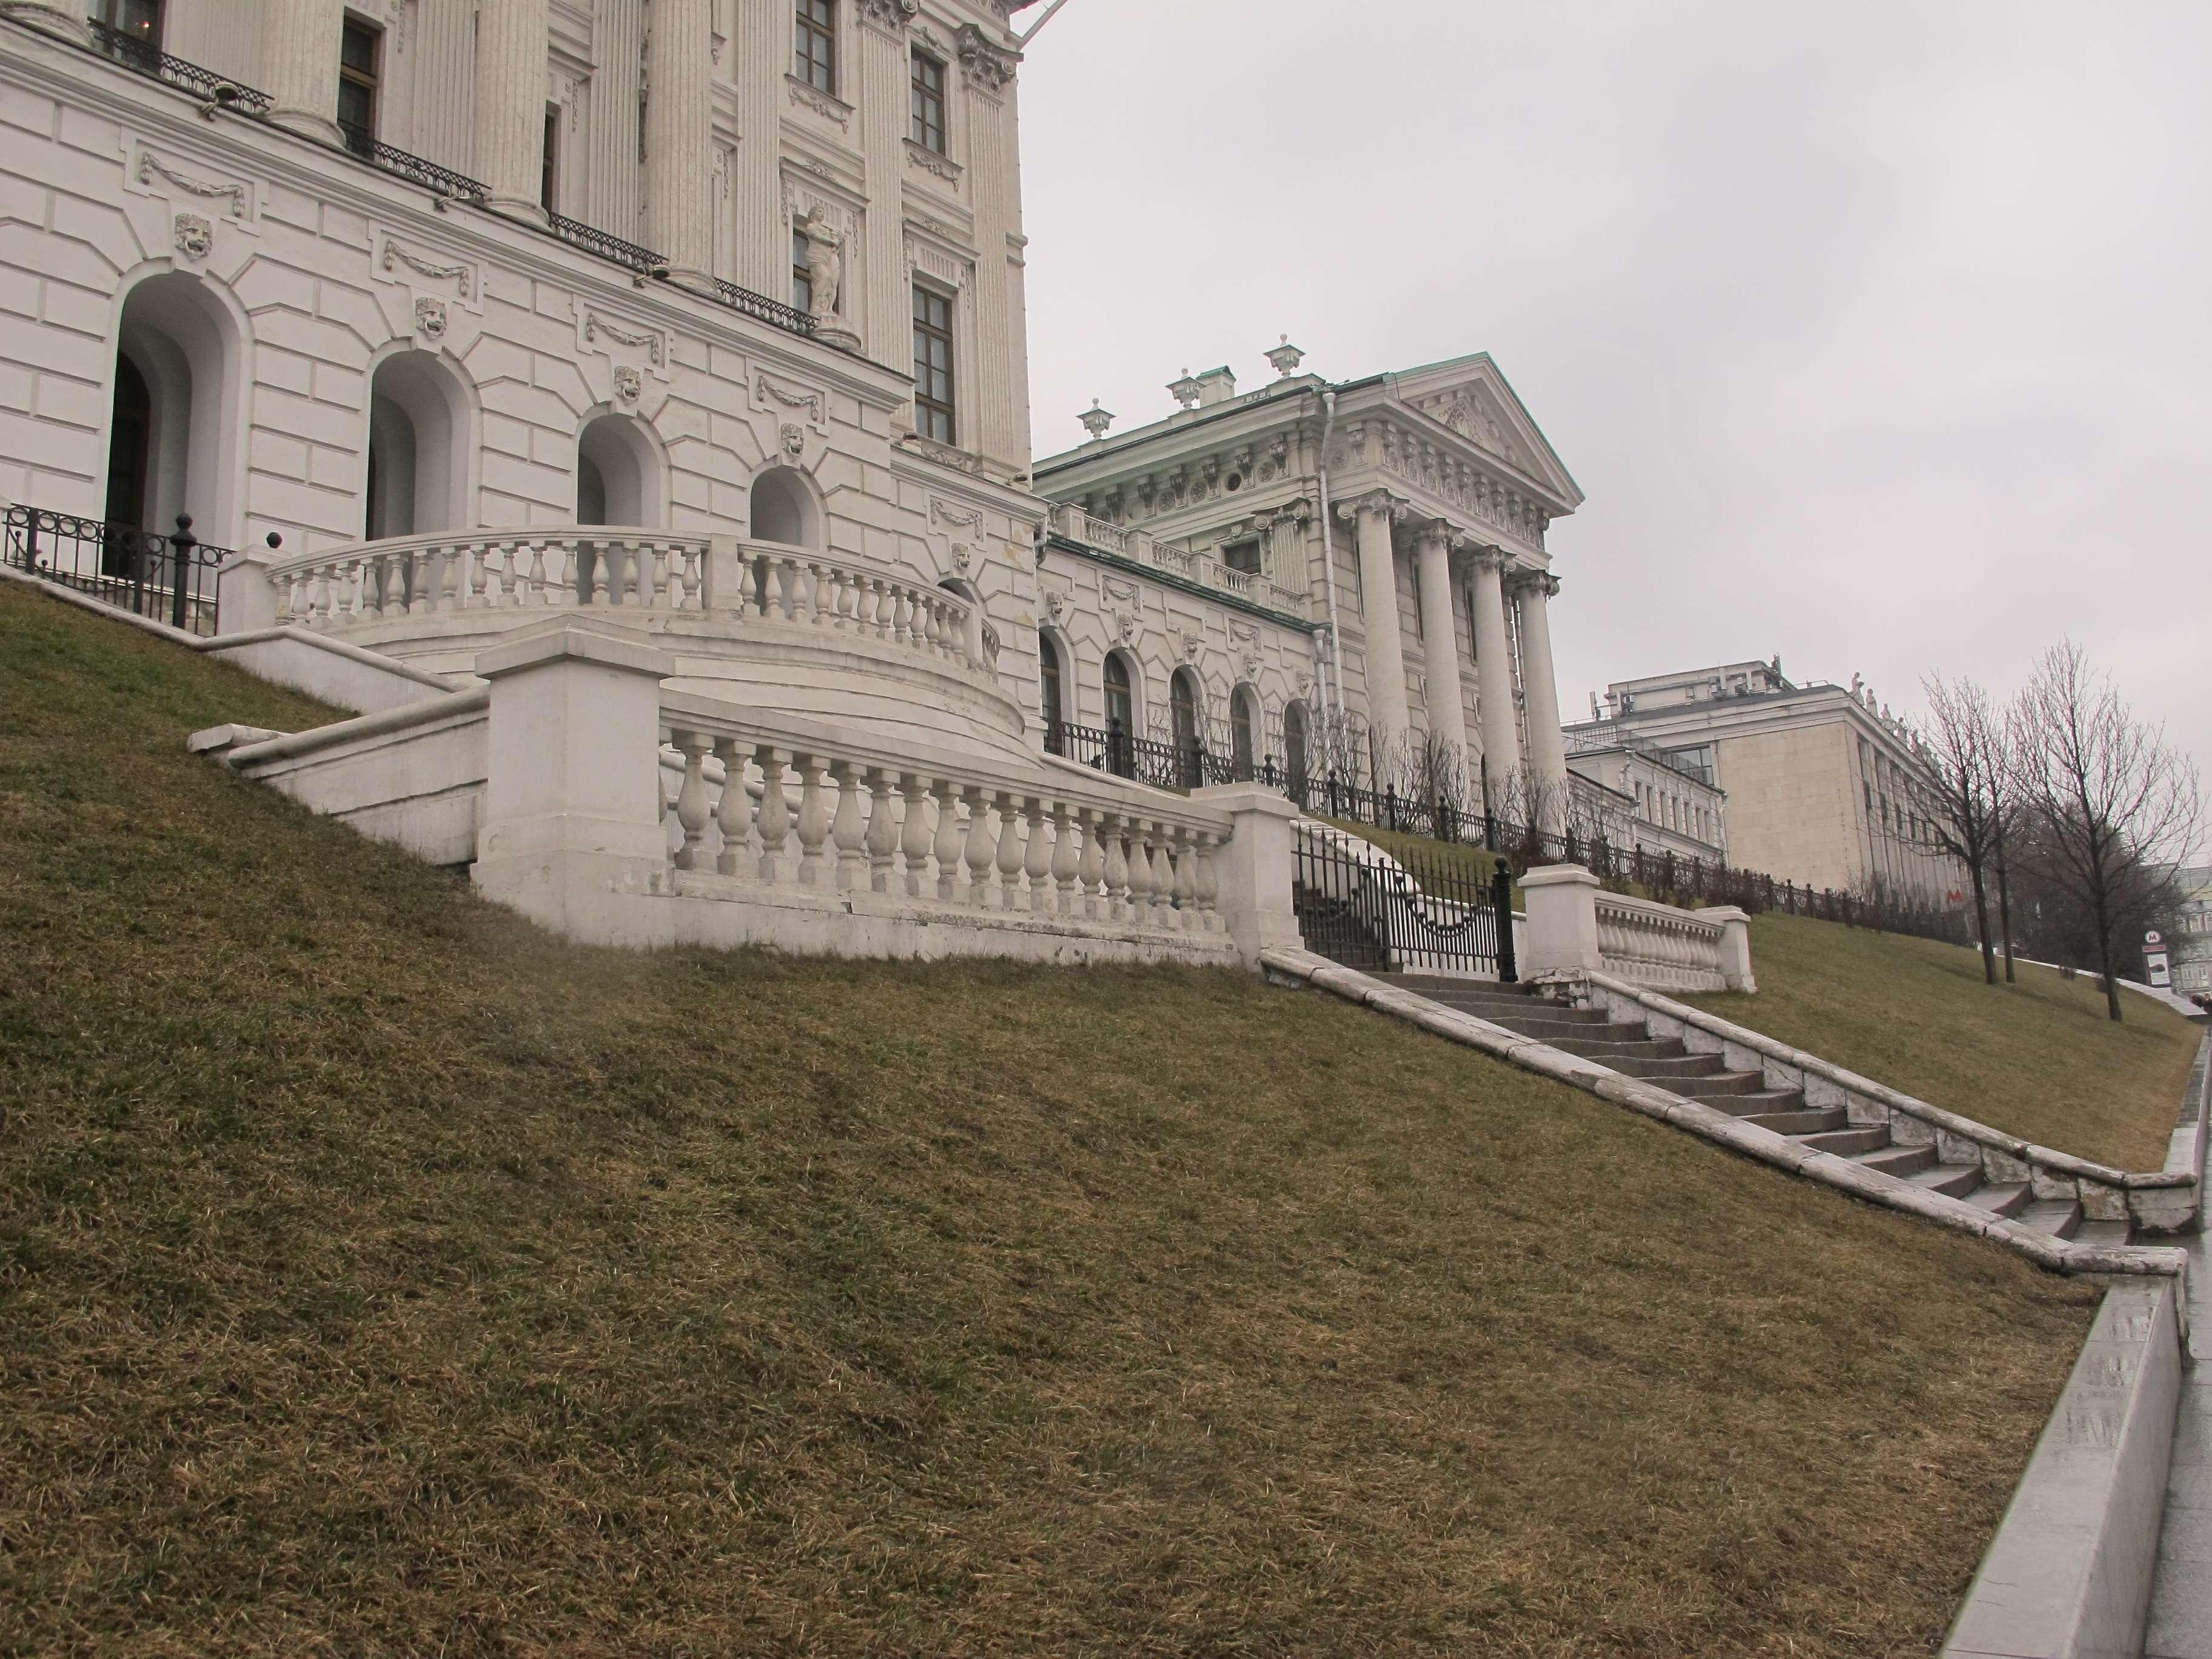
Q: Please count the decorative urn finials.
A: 3